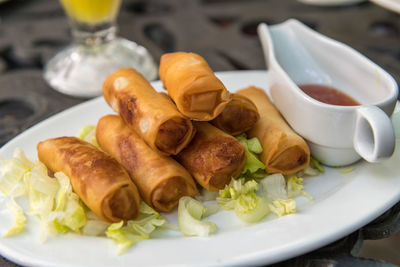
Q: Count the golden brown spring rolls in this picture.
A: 7